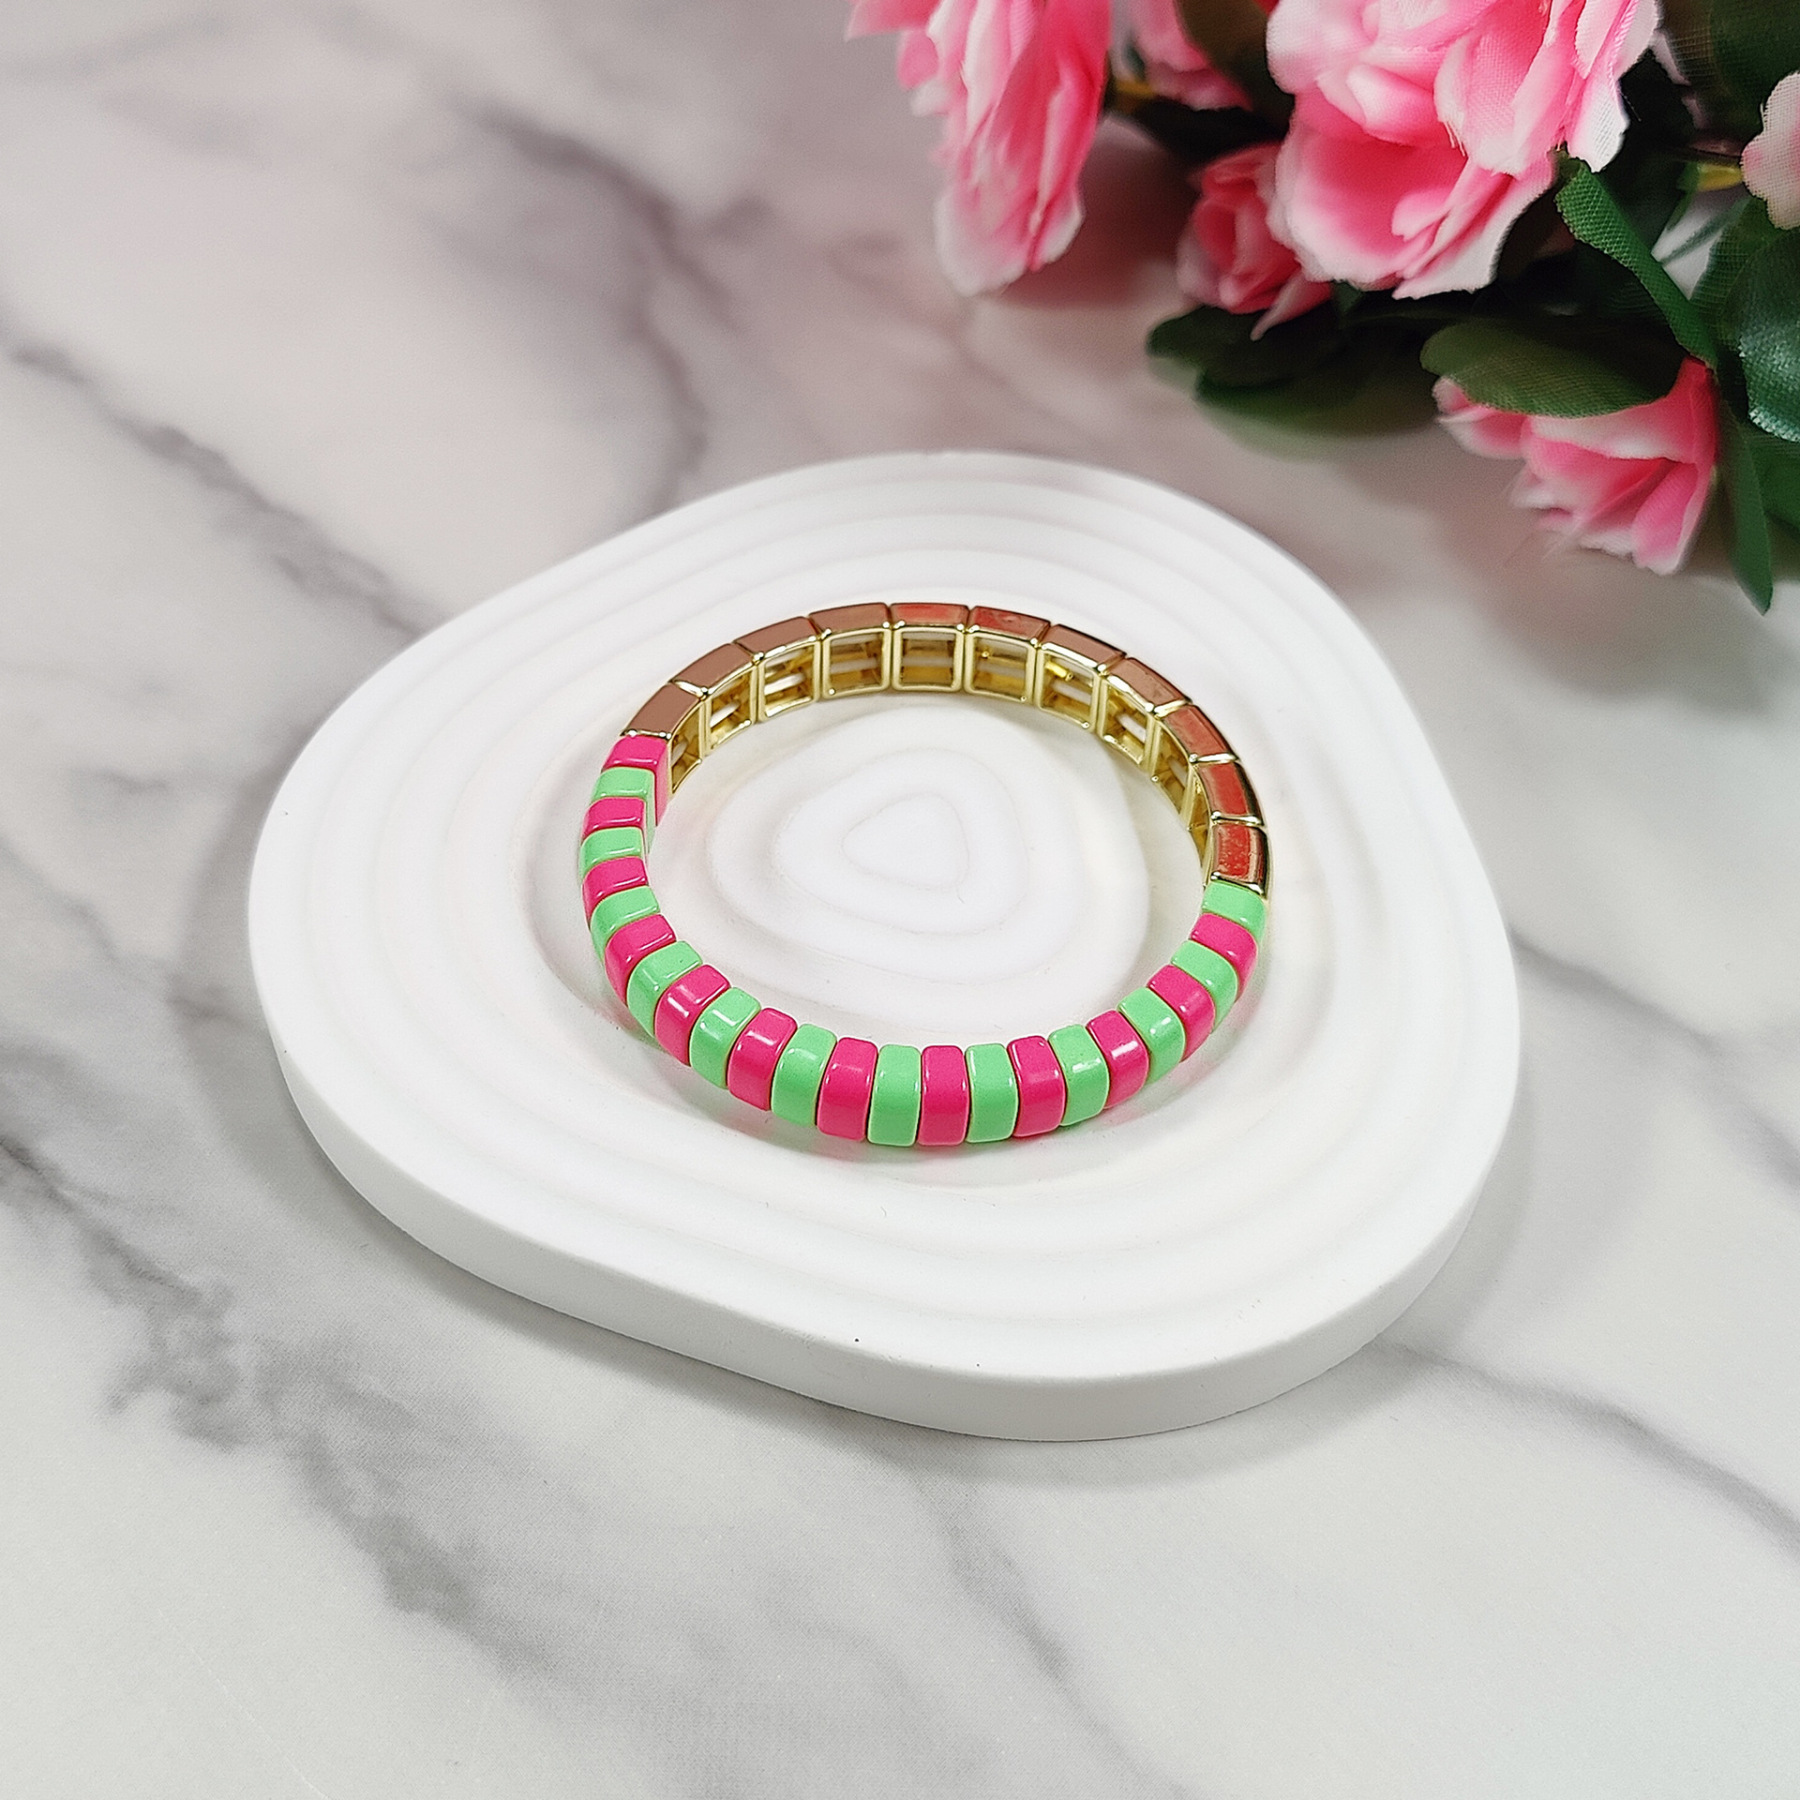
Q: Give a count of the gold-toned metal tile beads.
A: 11